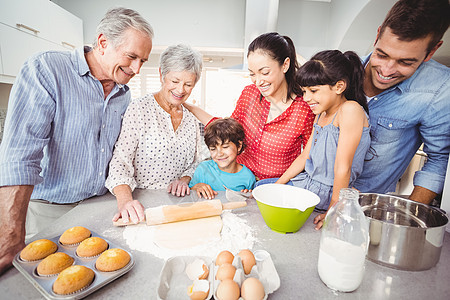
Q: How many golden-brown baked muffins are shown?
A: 6